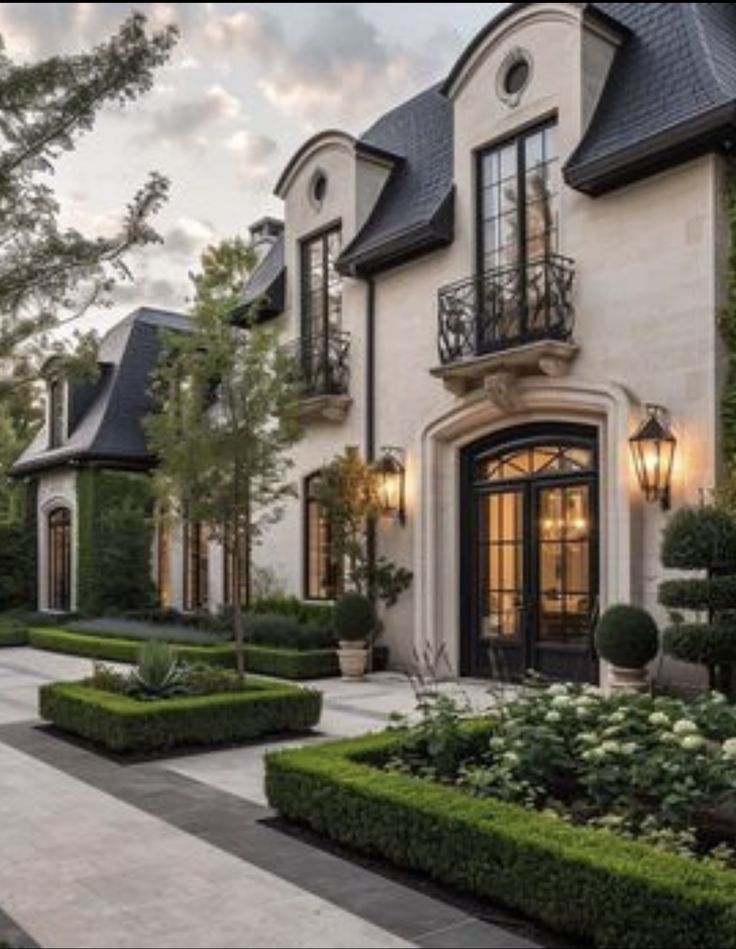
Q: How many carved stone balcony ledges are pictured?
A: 2